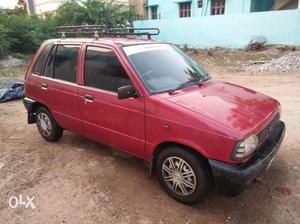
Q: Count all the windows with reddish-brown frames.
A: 3